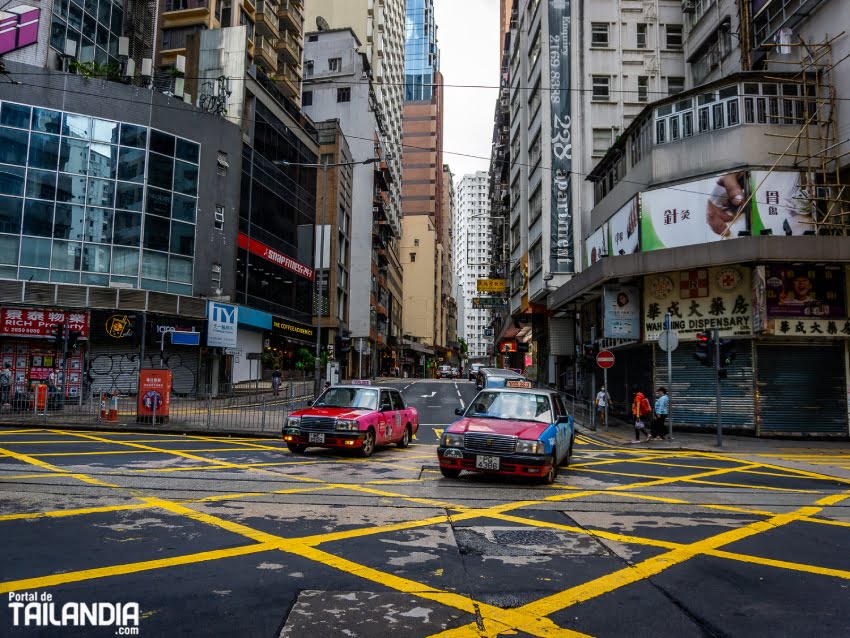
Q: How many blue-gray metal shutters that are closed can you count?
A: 2